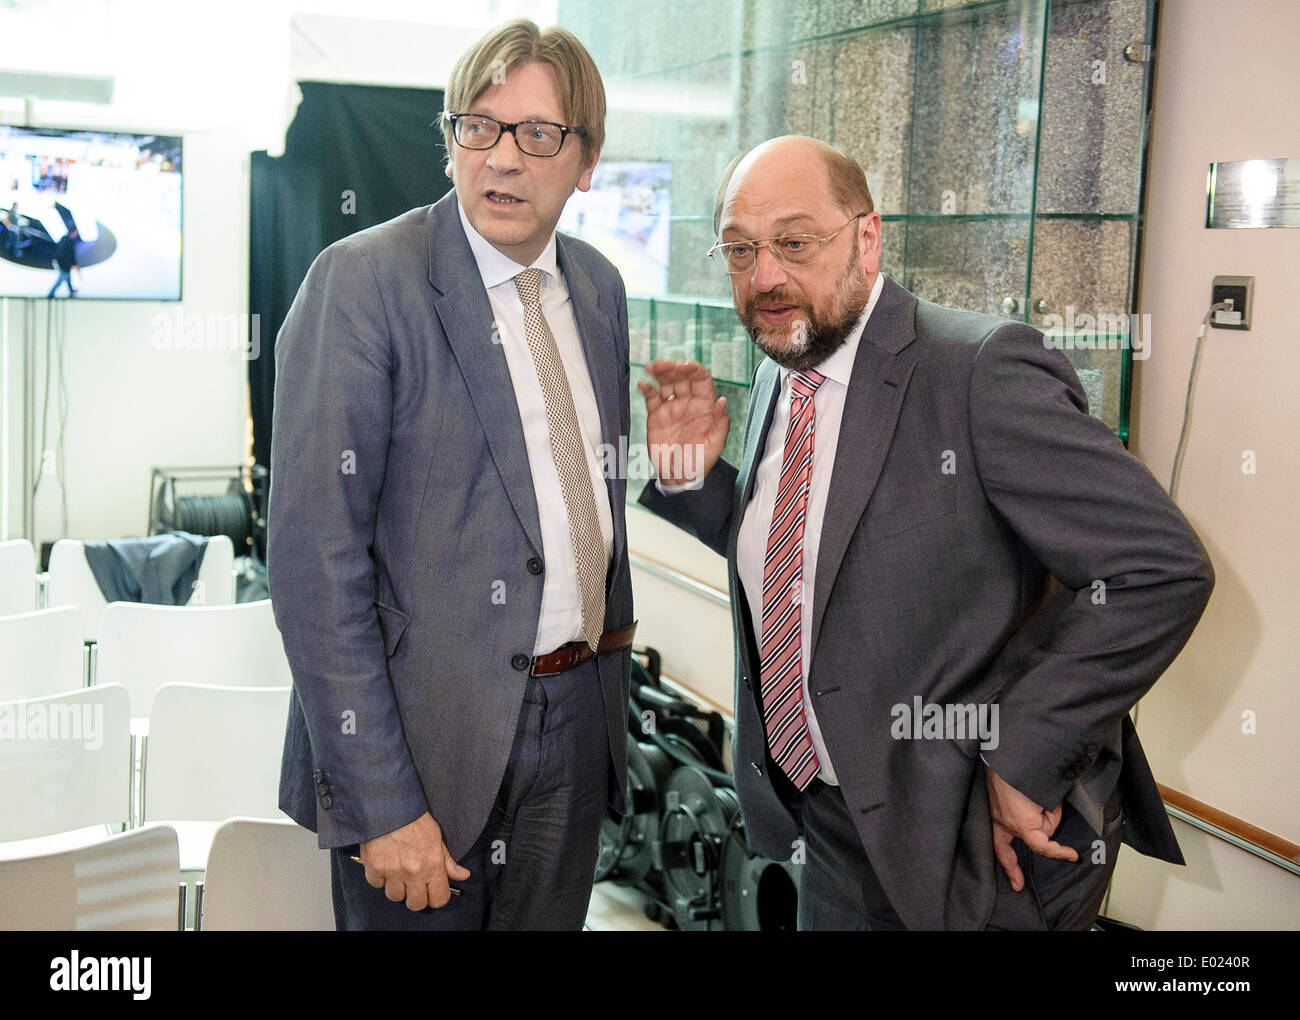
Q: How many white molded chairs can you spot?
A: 8